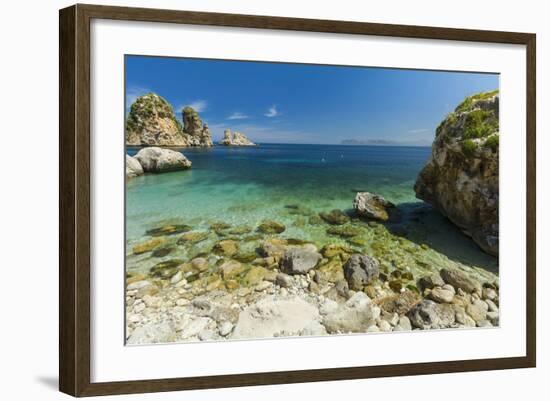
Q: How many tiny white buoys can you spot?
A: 2